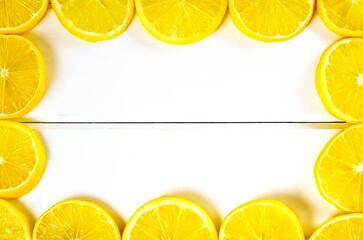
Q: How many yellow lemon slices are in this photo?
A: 14